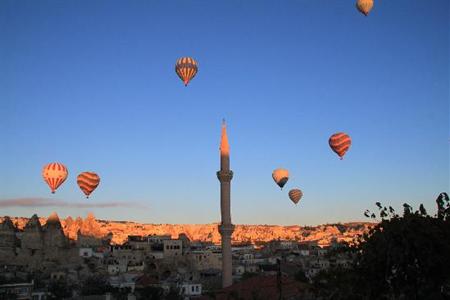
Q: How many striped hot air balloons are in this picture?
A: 5